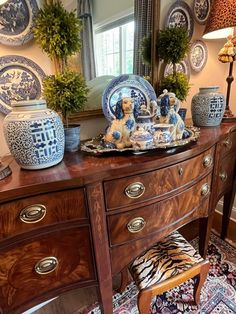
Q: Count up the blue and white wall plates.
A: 6